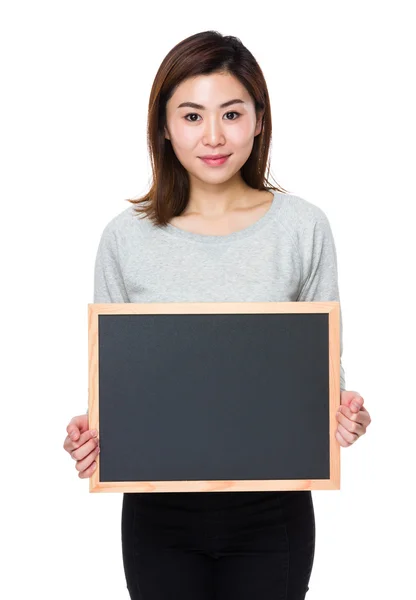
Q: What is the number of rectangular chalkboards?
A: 1